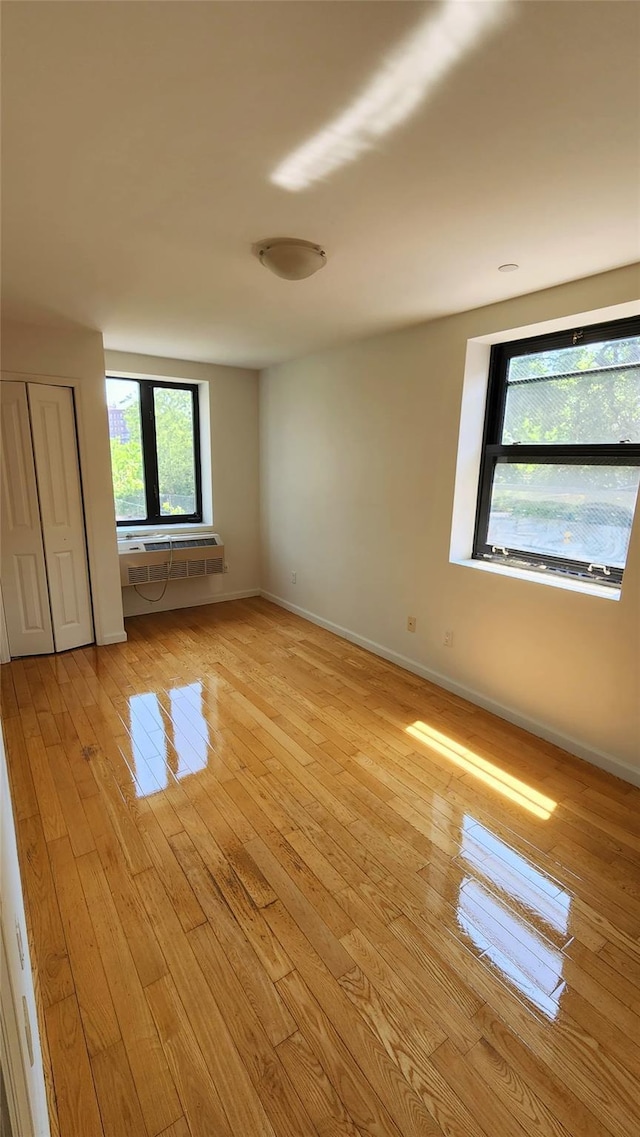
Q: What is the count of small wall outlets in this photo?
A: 3